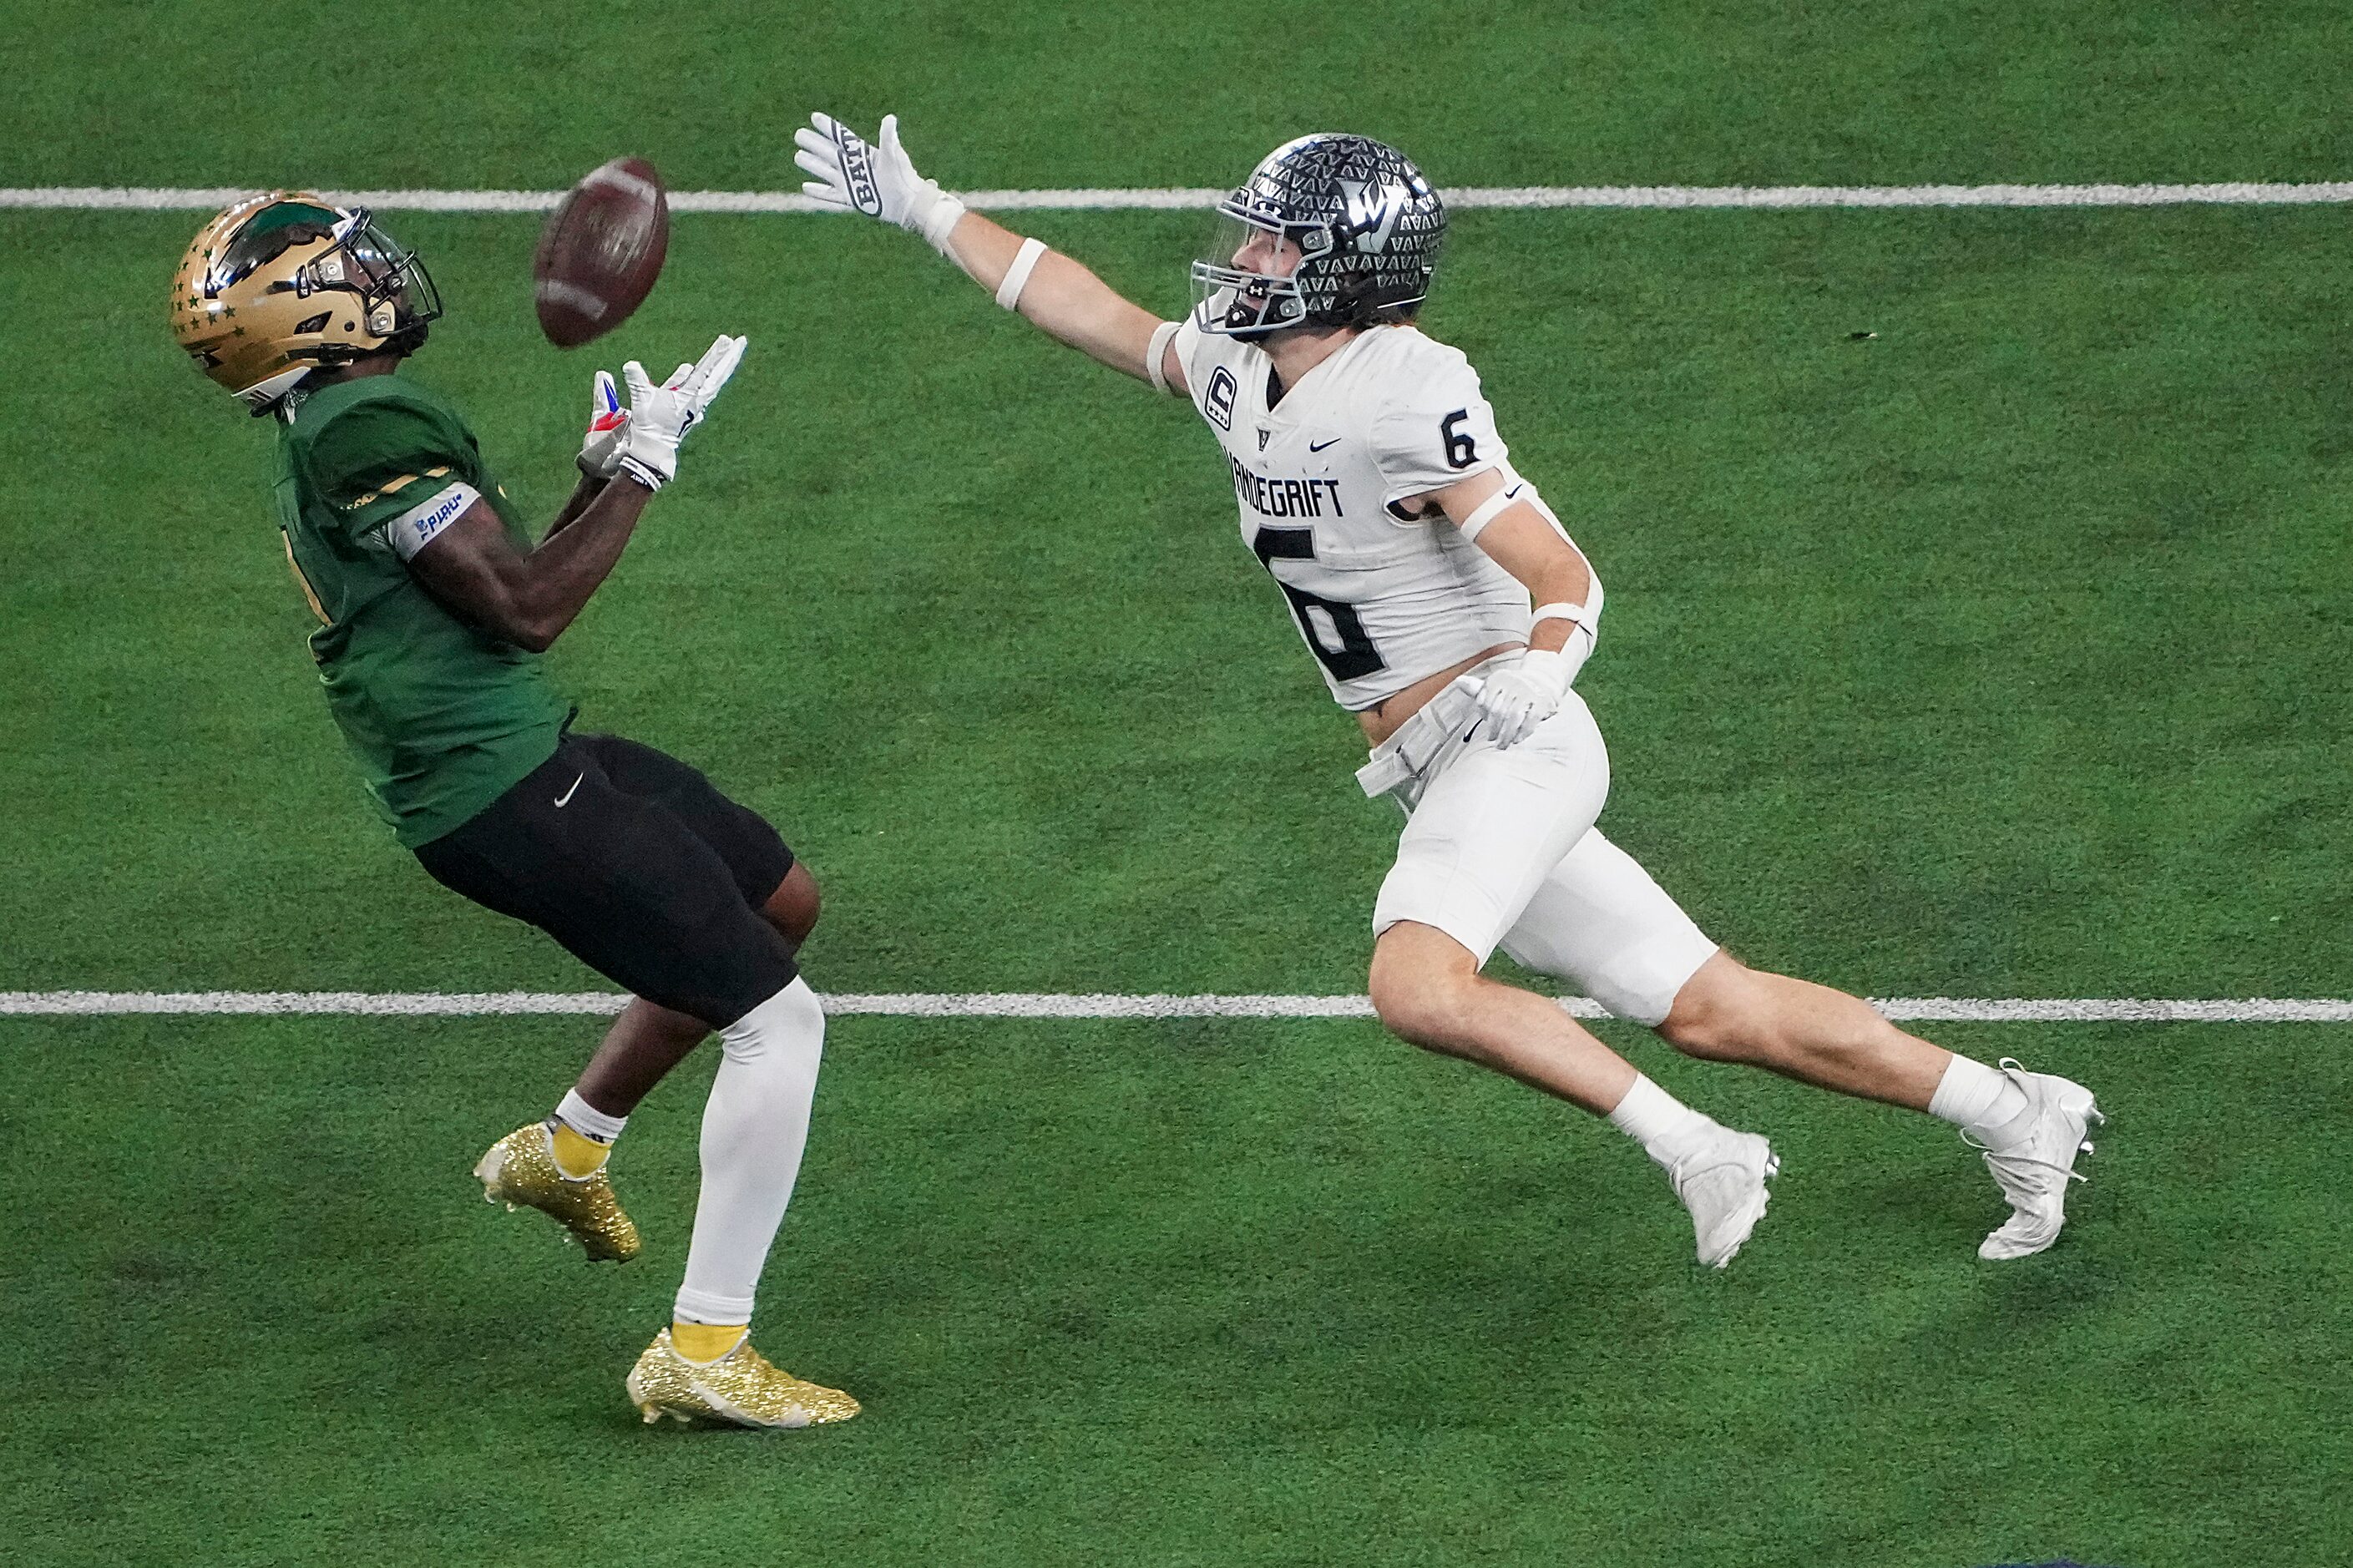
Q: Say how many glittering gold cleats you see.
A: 2